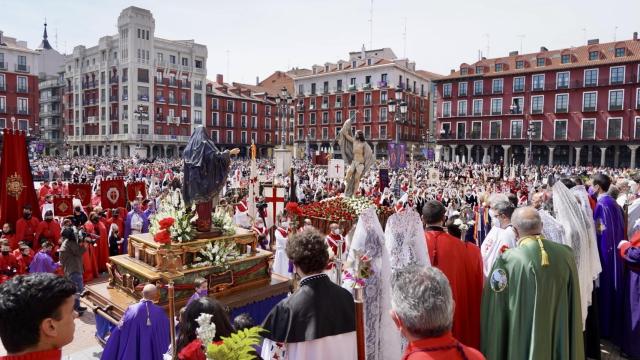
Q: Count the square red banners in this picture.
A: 4